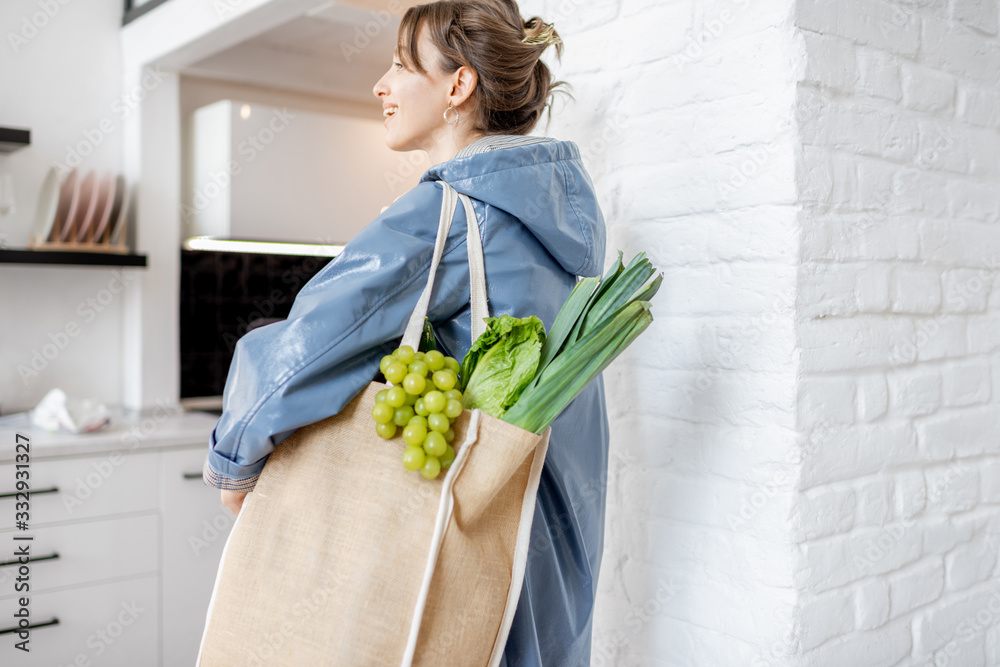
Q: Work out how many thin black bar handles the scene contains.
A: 4